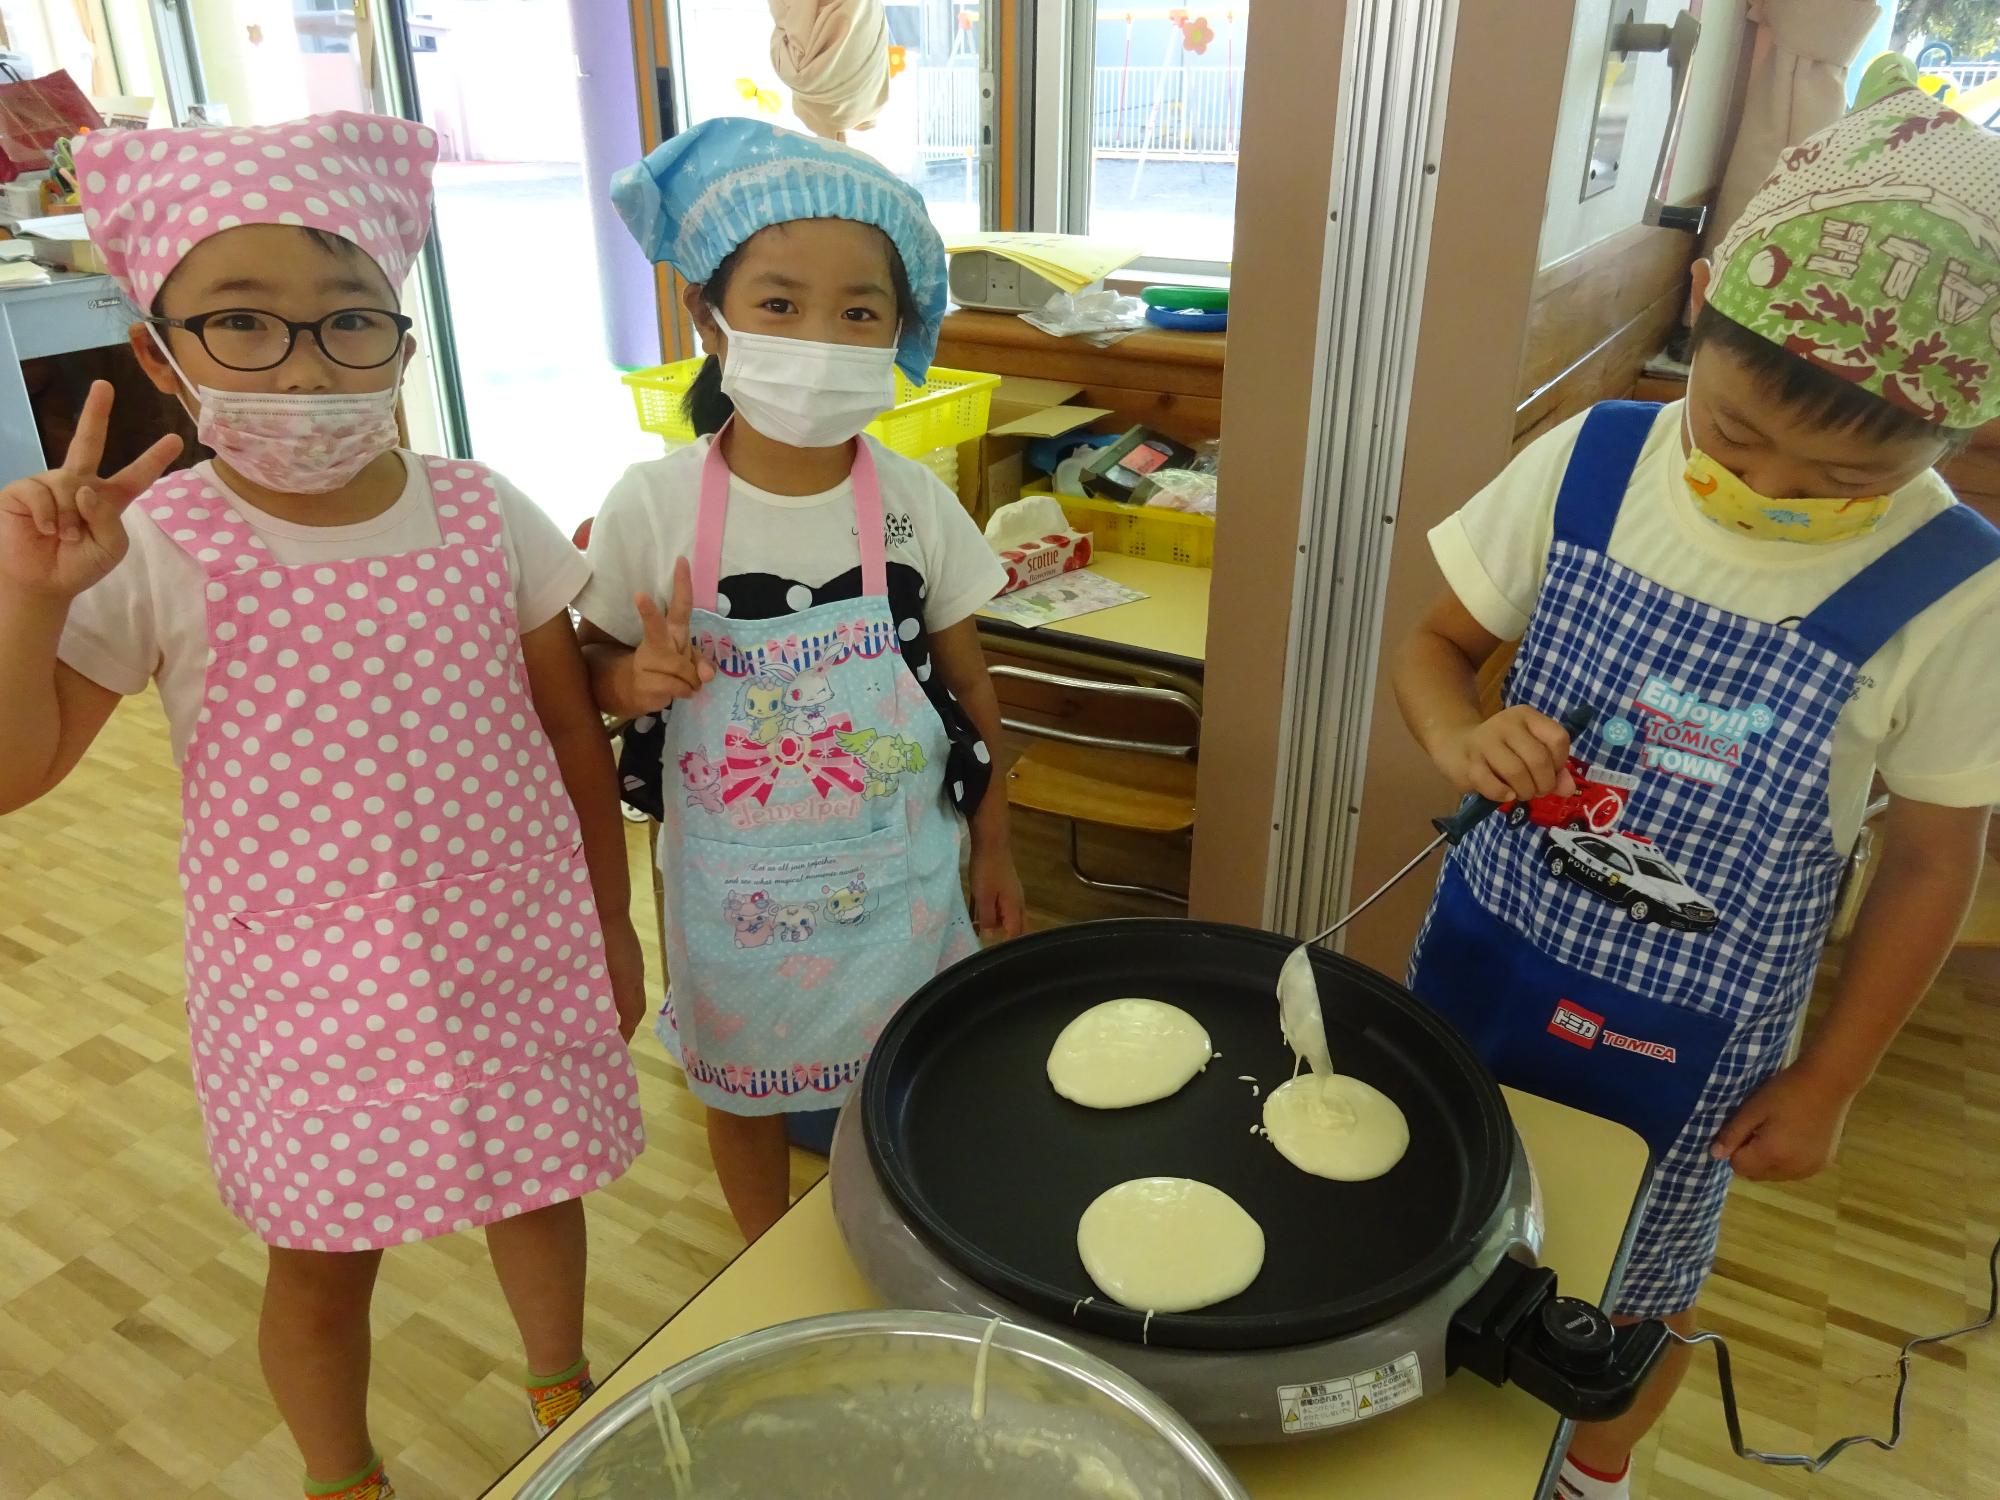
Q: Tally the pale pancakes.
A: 3